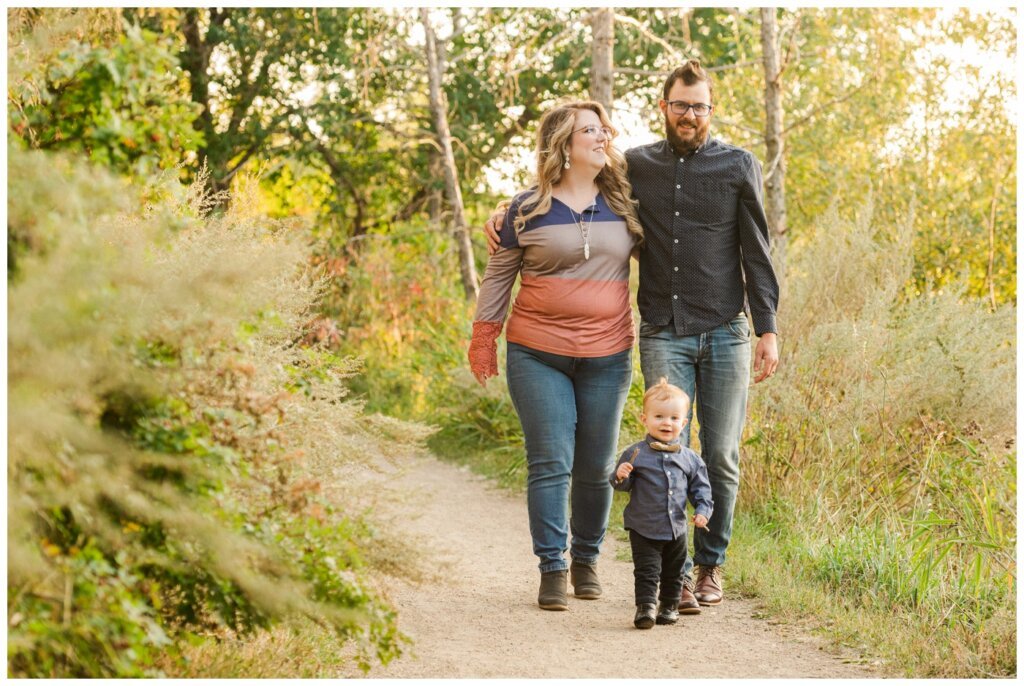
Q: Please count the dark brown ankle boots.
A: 2